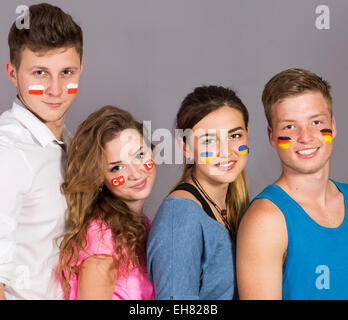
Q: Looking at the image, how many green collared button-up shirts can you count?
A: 0